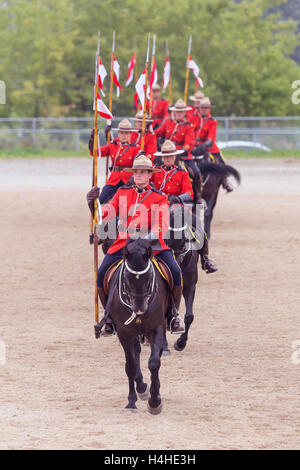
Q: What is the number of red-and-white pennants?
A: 8